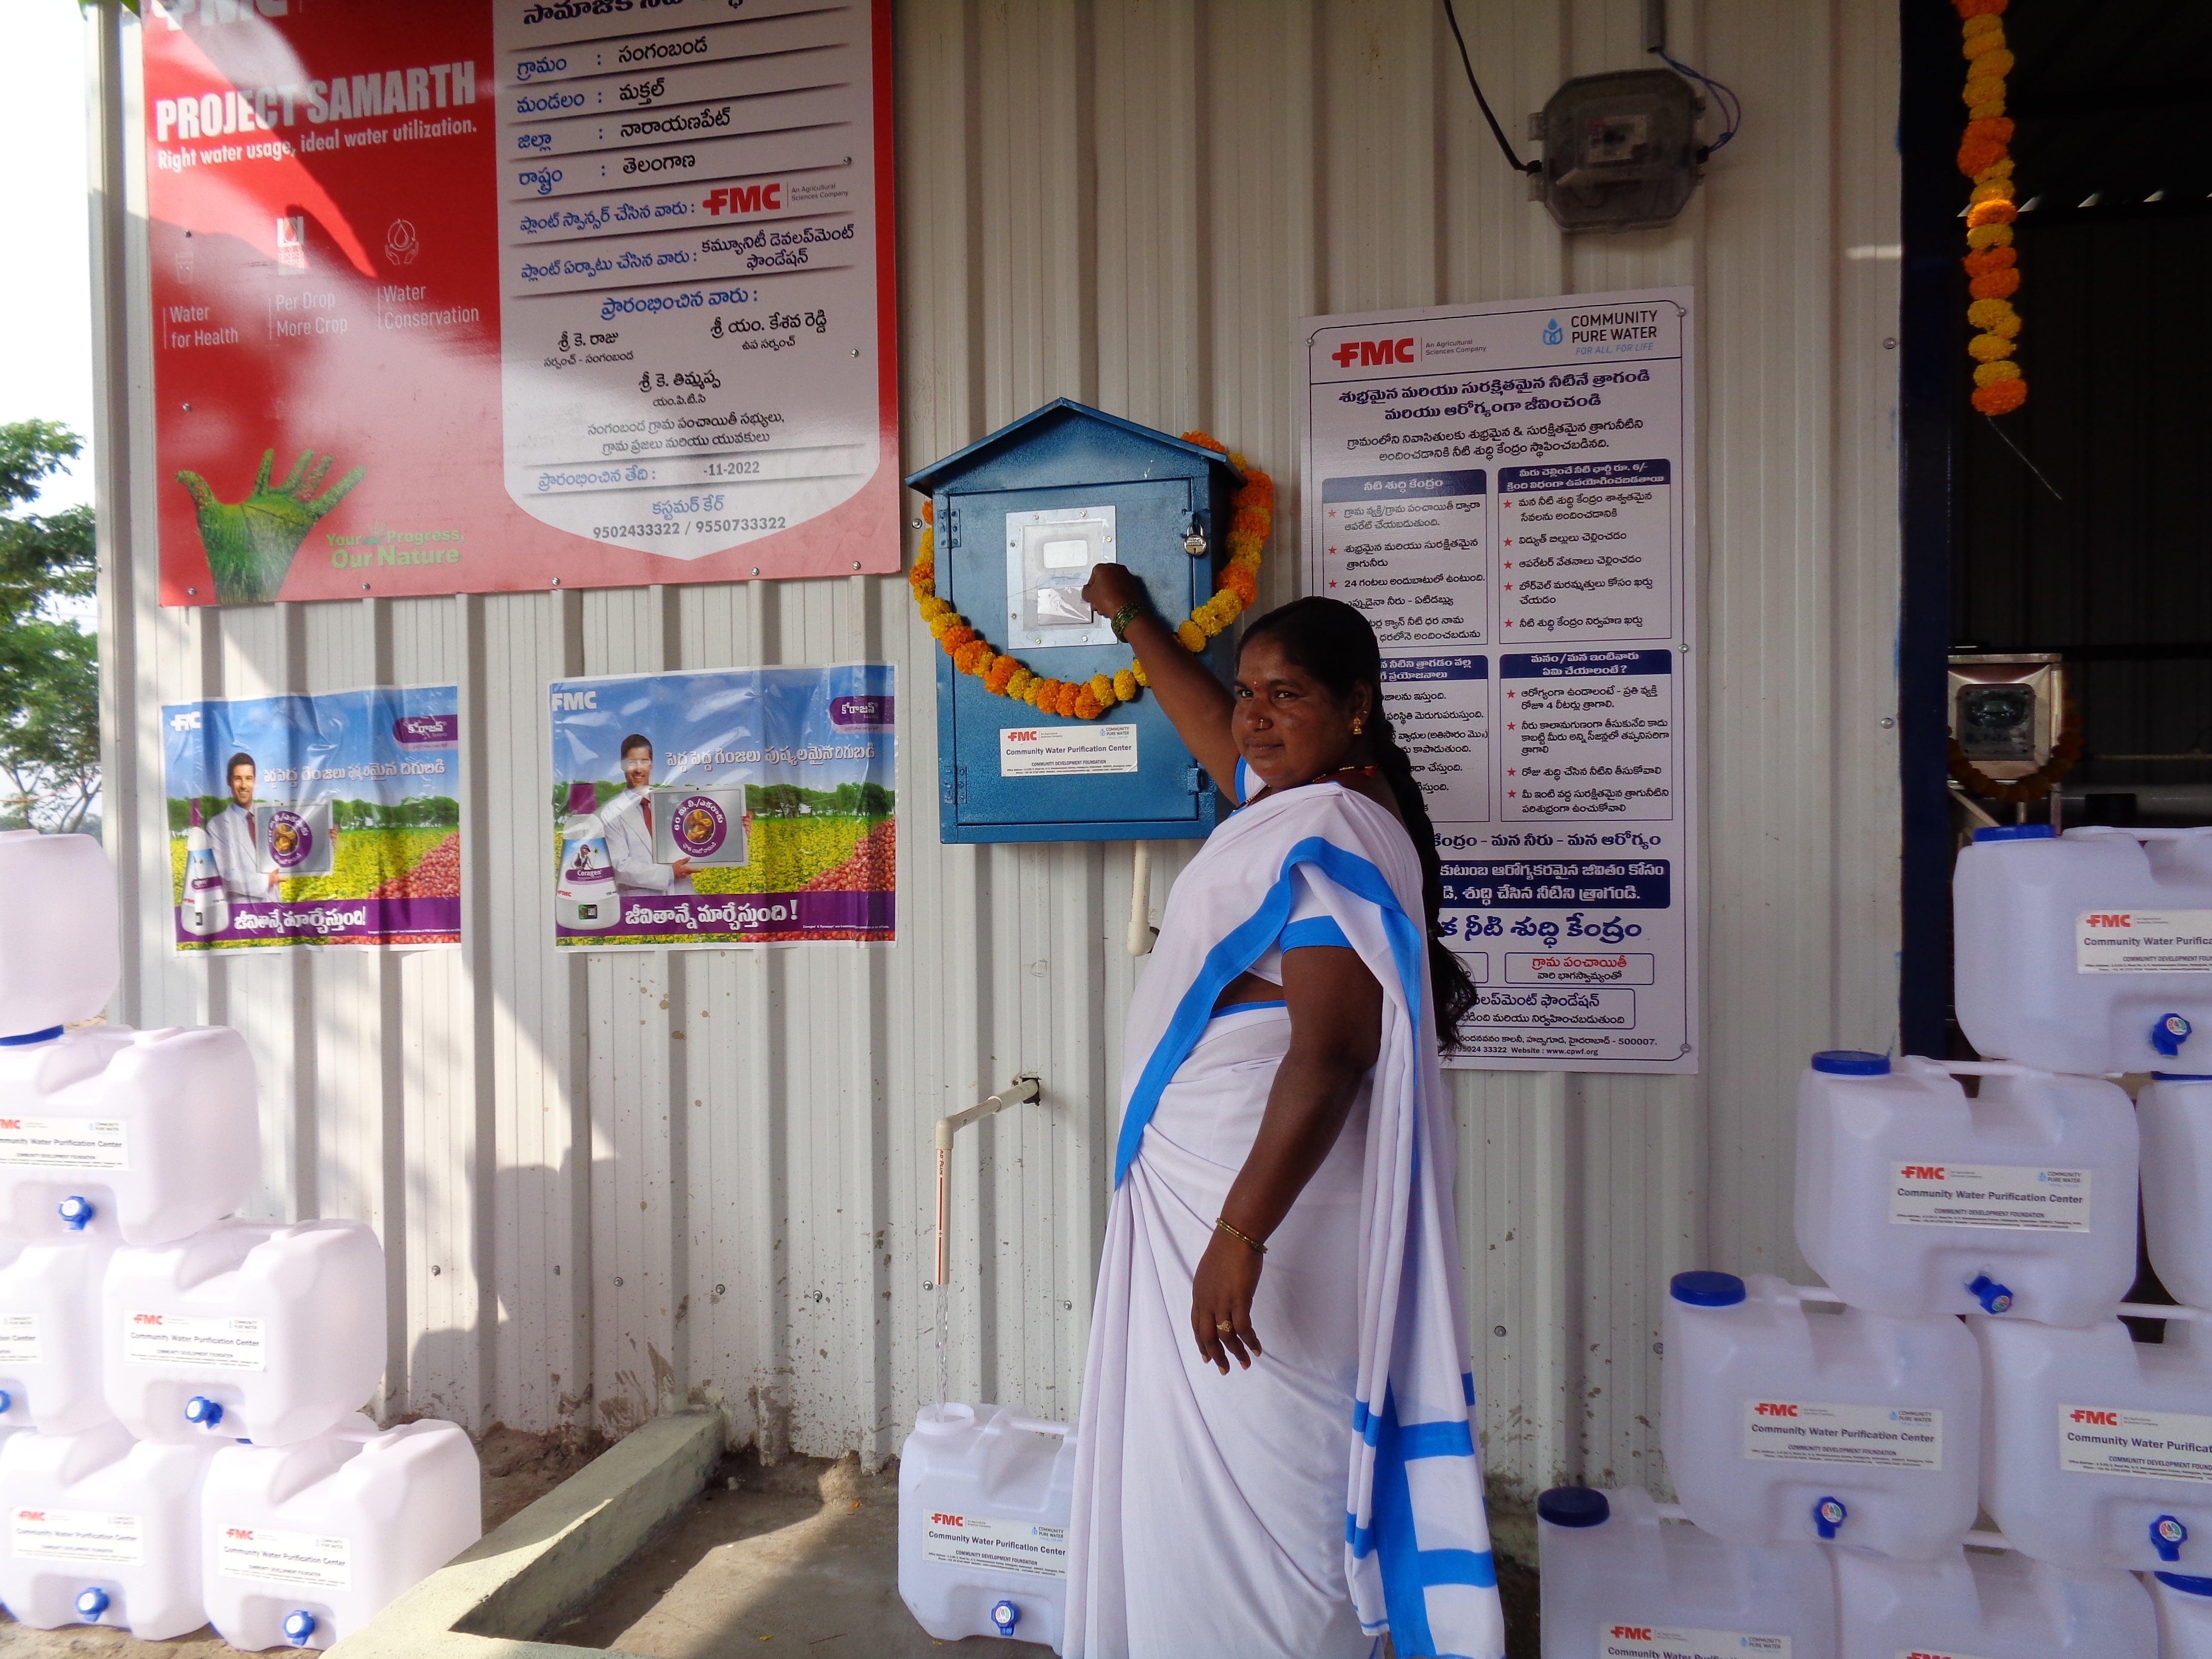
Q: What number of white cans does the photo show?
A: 15